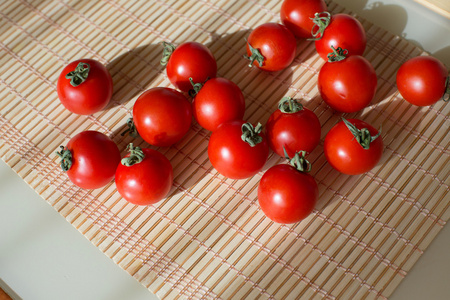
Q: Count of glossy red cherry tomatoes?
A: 15